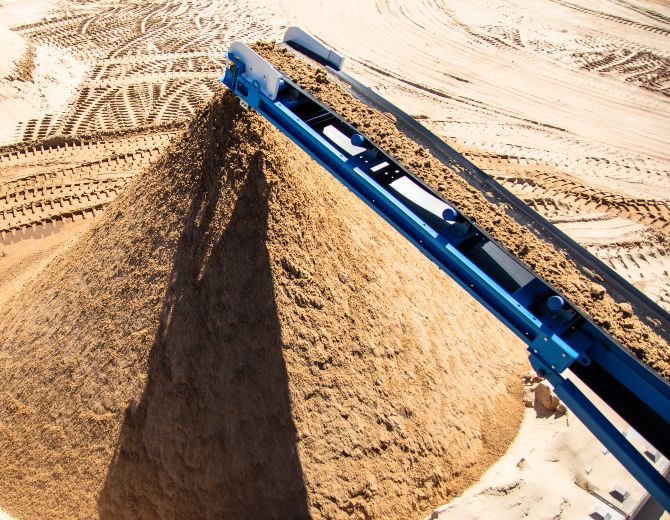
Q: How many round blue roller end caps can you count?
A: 3